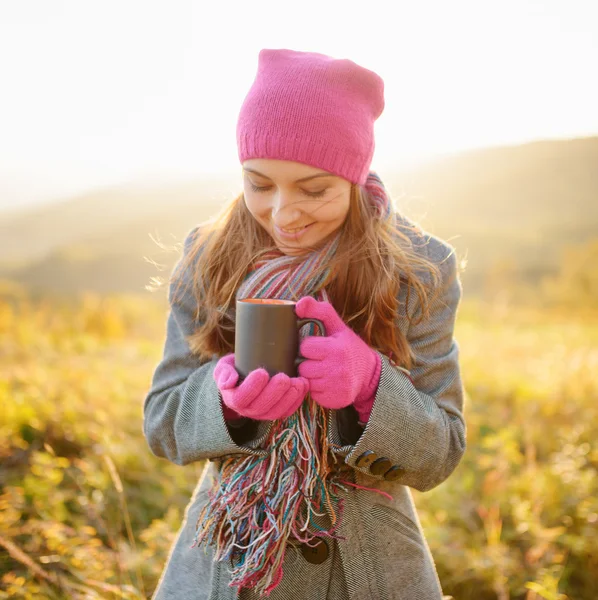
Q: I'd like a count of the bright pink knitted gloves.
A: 2